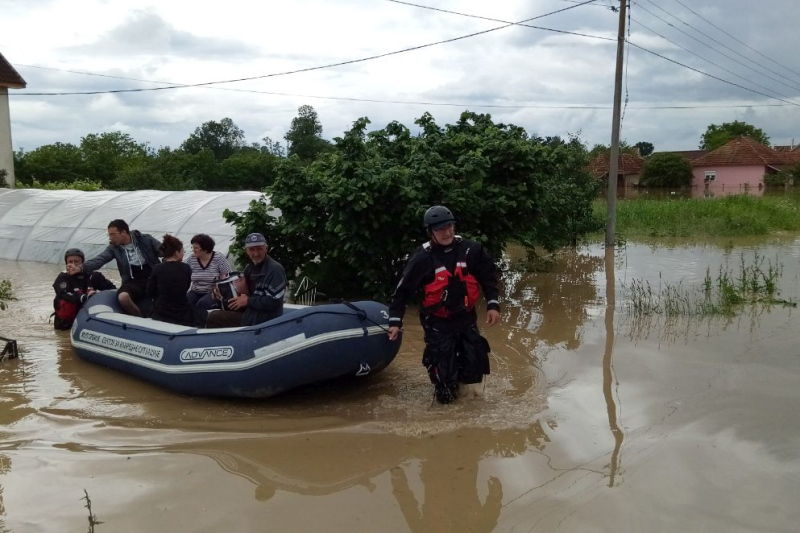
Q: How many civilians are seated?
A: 4